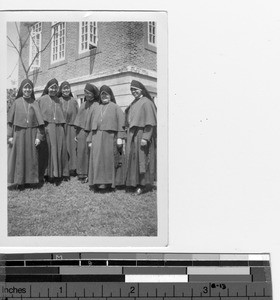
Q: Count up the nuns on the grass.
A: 6